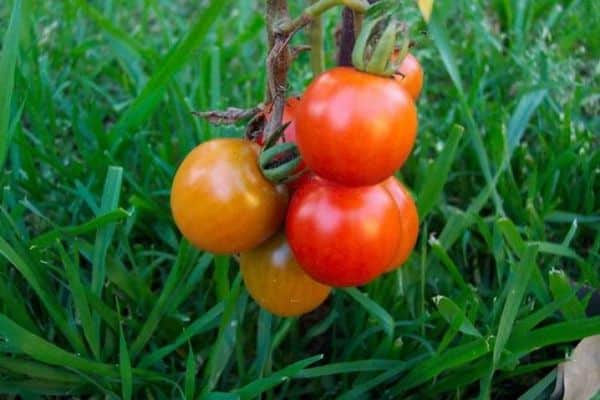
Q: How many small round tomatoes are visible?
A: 7